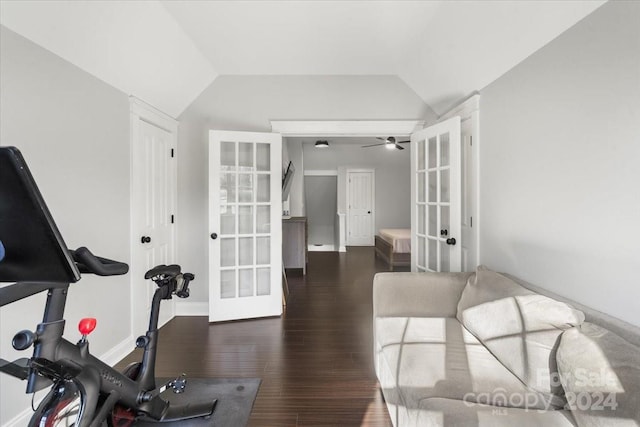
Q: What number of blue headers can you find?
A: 0